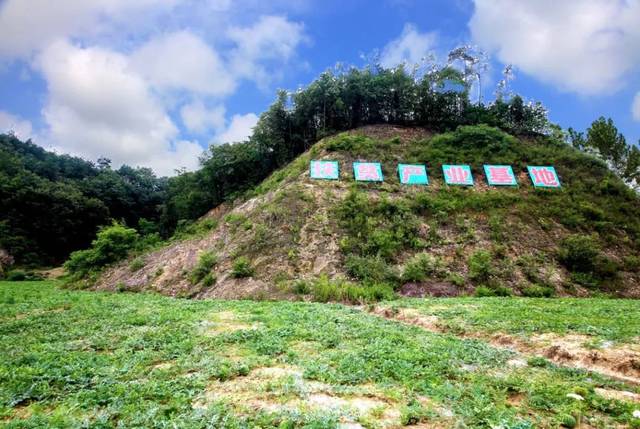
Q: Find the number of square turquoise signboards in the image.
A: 6